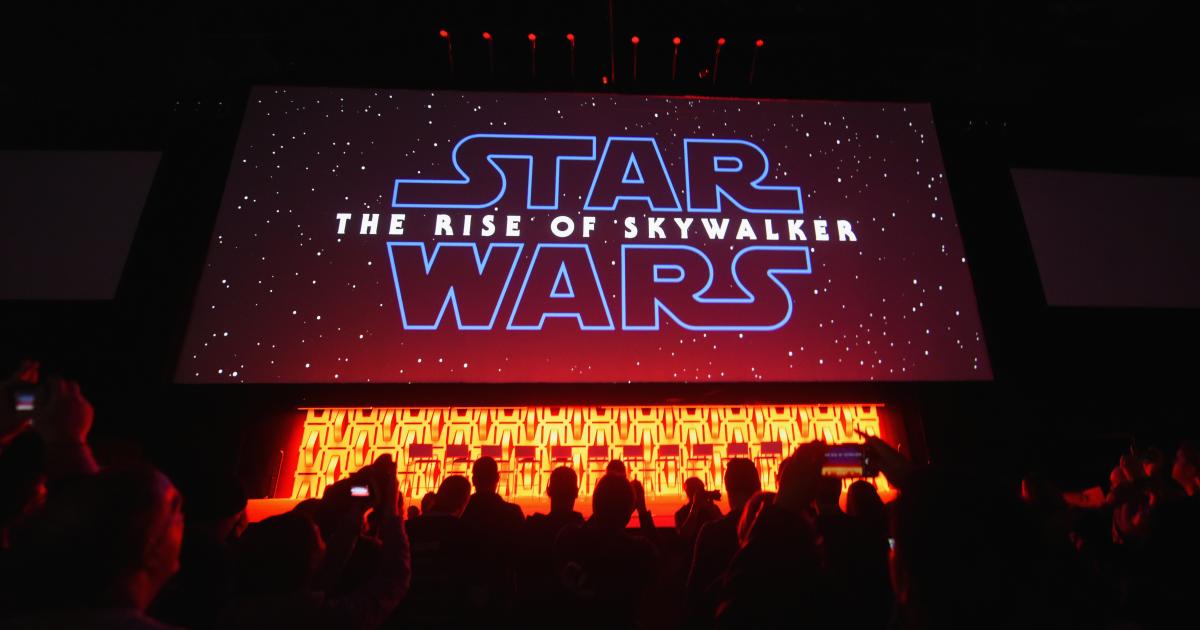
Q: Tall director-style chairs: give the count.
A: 11